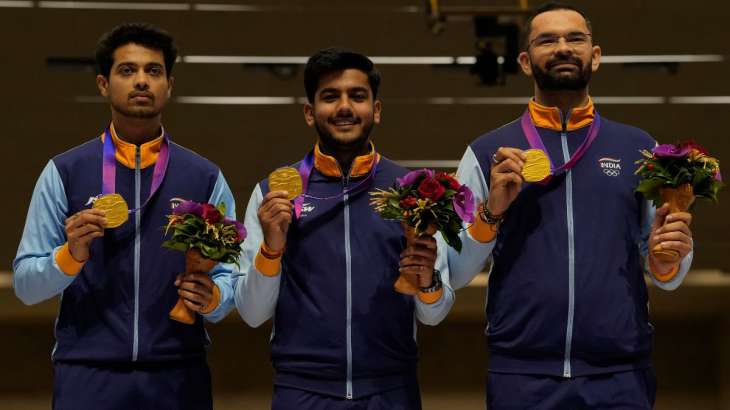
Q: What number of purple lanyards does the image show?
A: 3